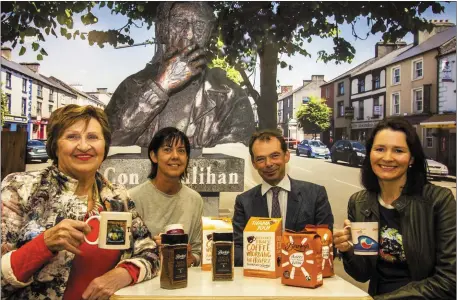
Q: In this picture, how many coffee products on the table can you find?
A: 6